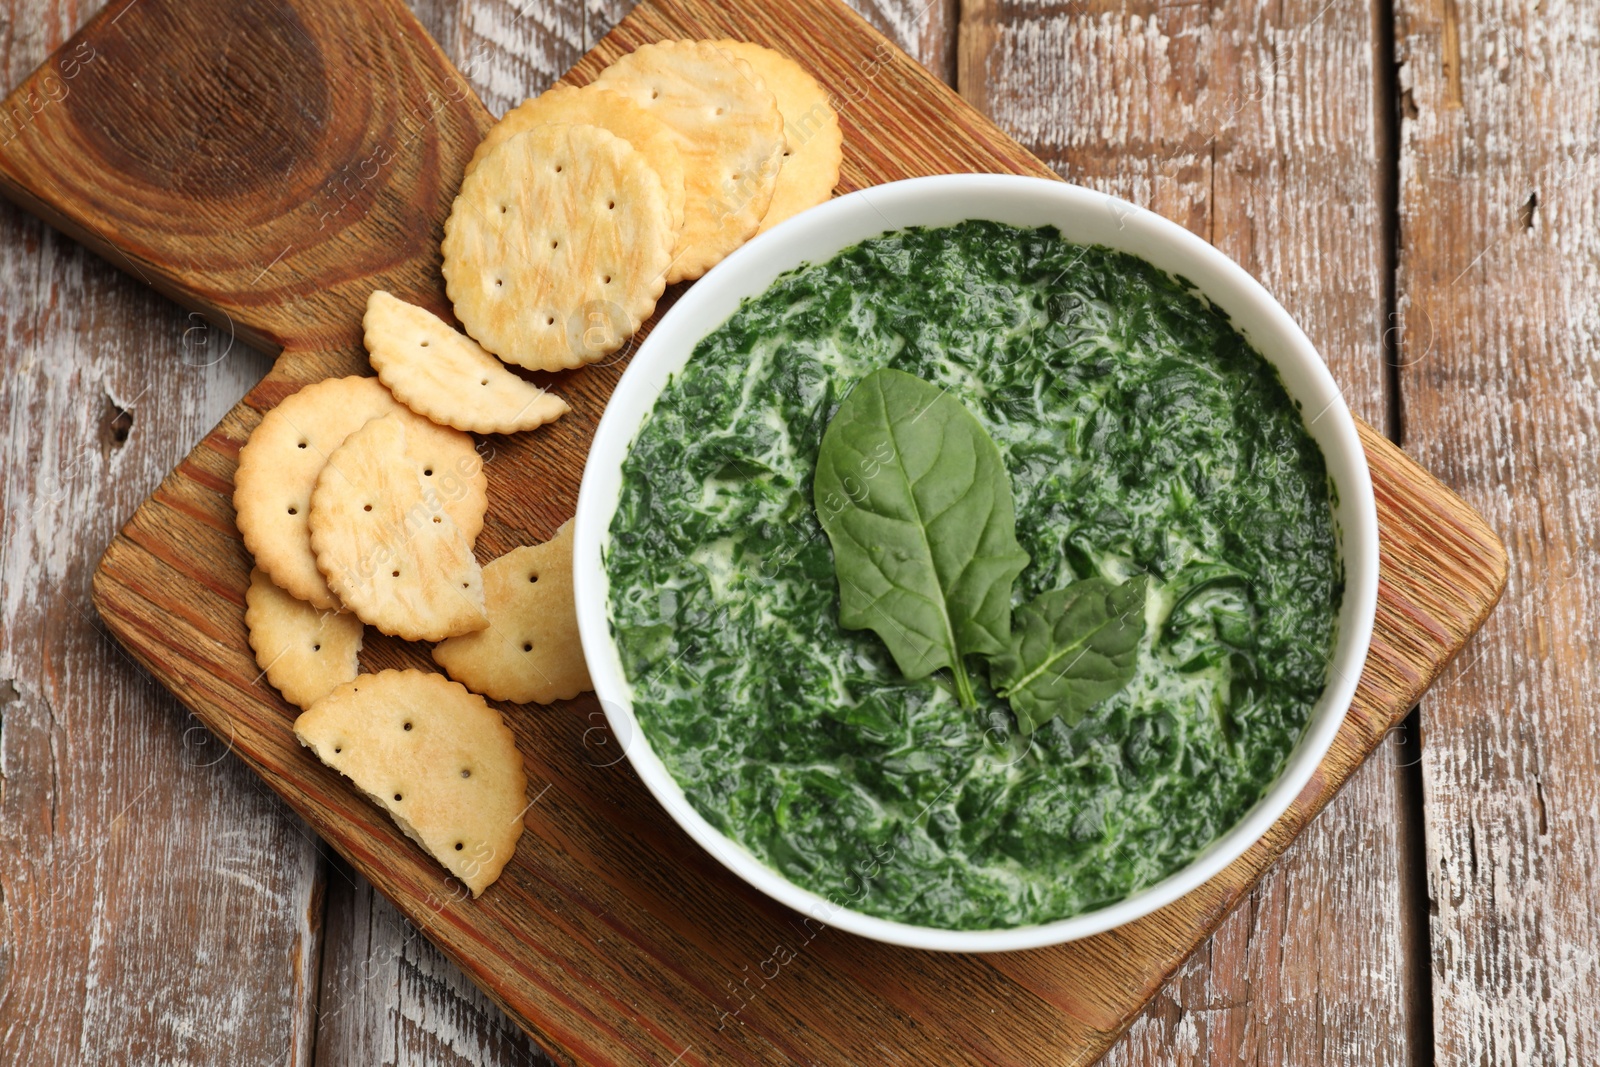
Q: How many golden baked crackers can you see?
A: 10